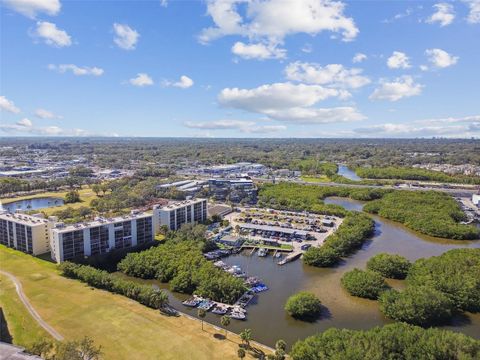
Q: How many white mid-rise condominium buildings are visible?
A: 3